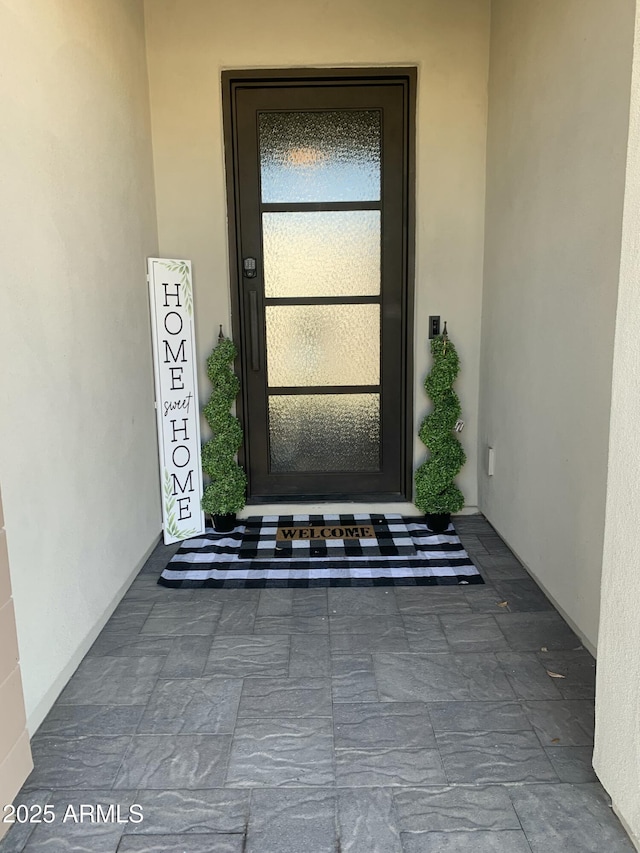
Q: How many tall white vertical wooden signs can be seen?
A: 1